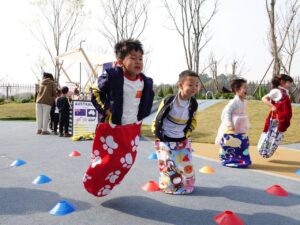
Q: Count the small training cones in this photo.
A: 10